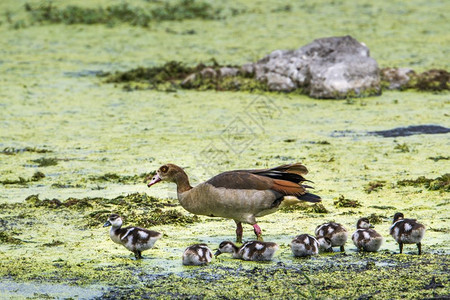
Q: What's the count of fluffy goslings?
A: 7